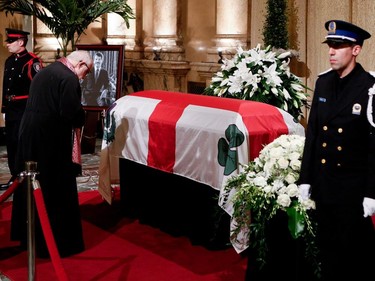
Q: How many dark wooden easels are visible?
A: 1